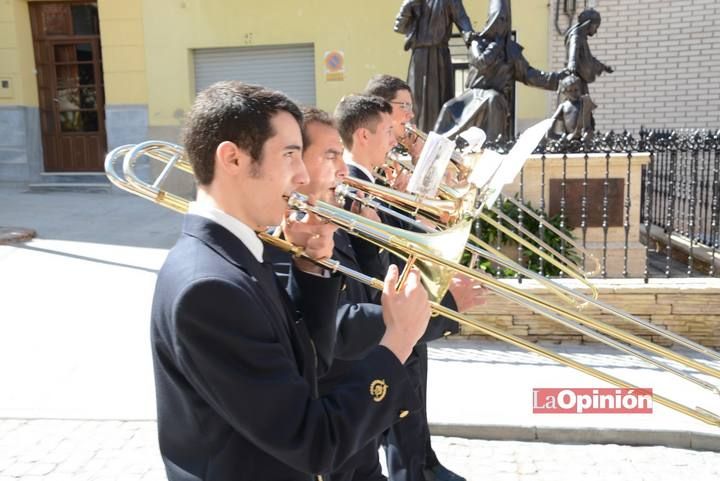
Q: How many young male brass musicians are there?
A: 4